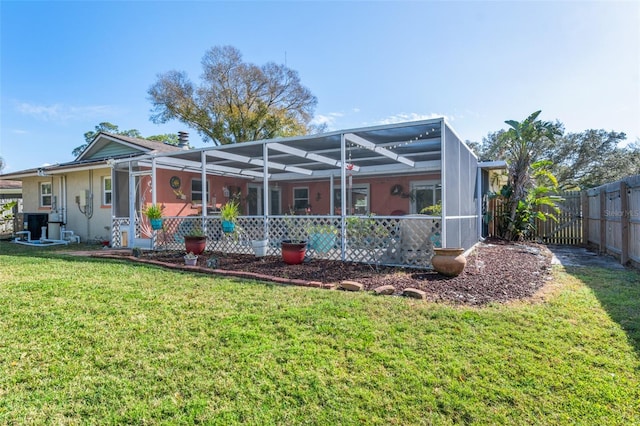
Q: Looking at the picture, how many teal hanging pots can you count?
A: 2